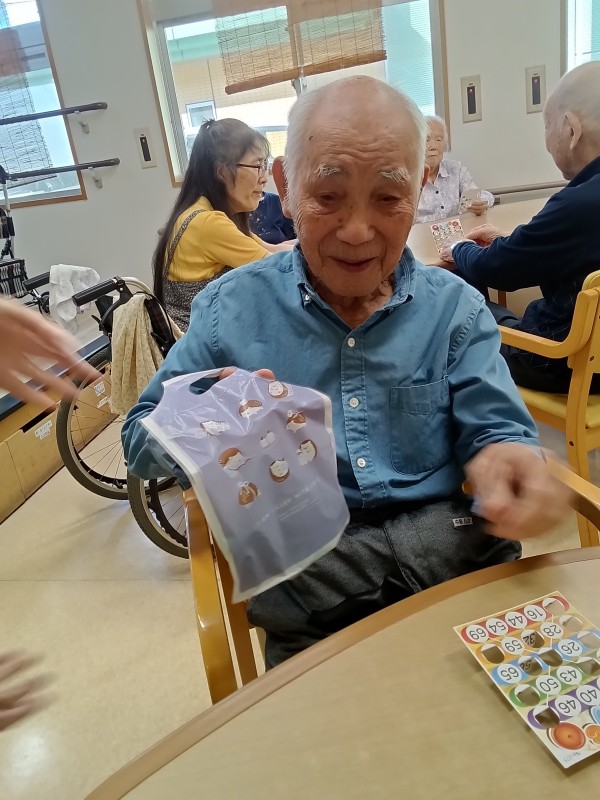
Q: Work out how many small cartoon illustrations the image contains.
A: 9